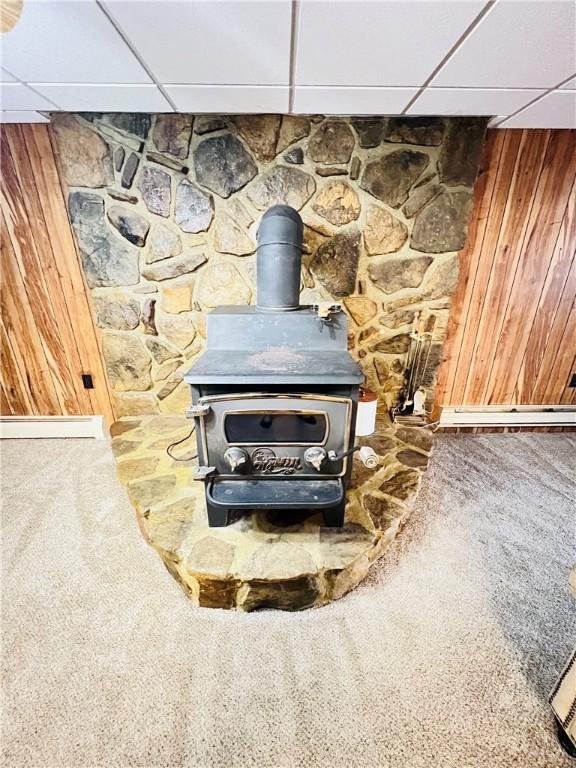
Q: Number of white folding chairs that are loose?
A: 0